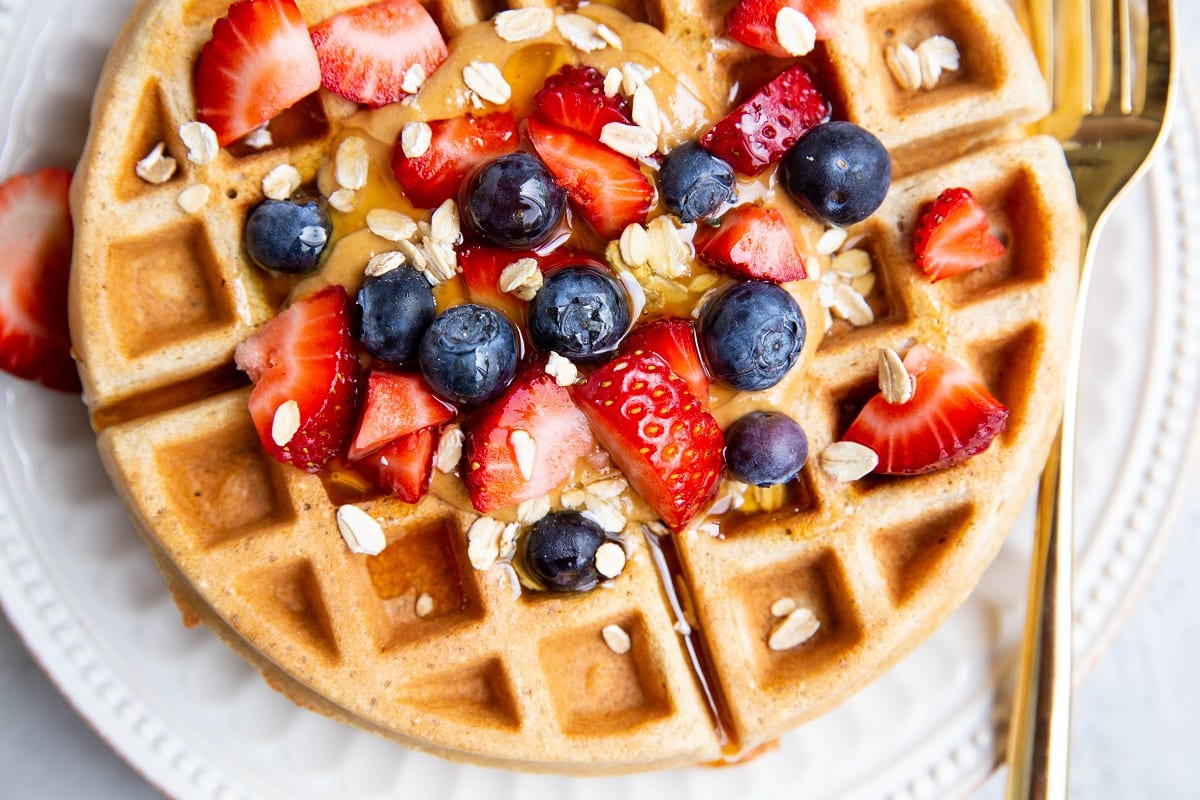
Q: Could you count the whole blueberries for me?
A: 10